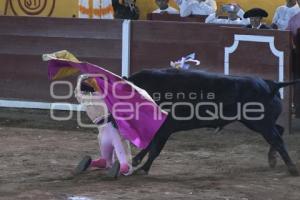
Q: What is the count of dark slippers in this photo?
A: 2